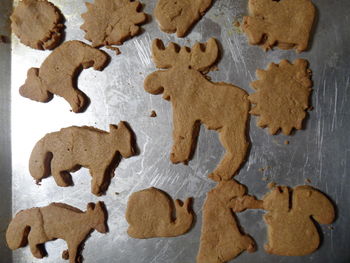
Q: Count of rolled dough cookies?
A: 12